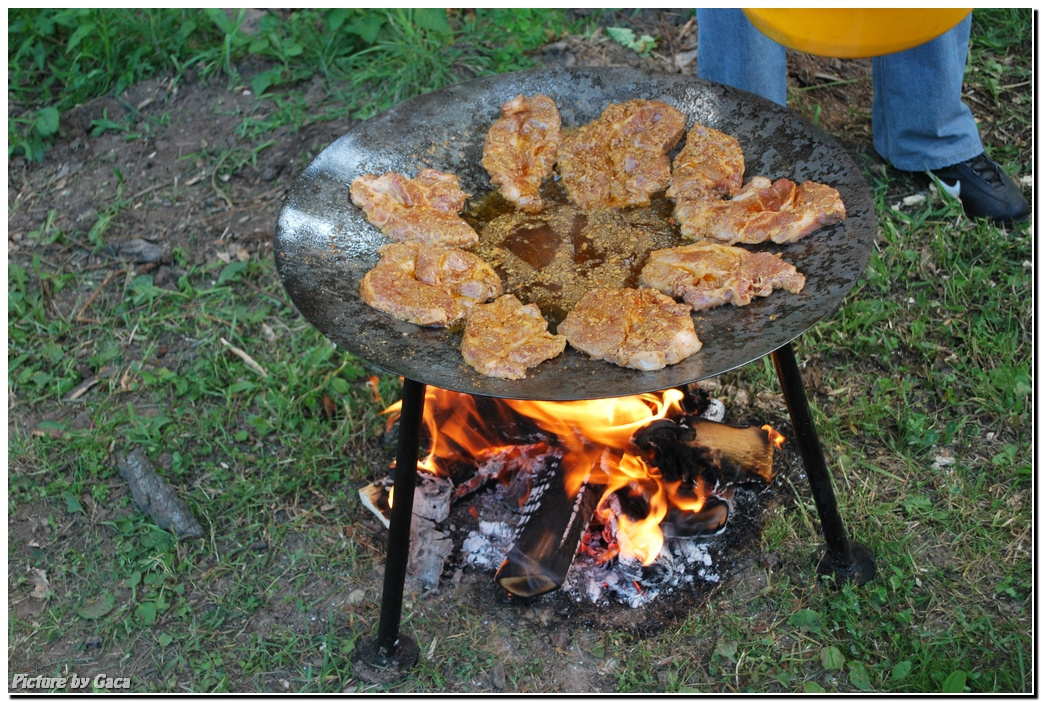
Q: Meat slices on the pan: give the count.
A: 9